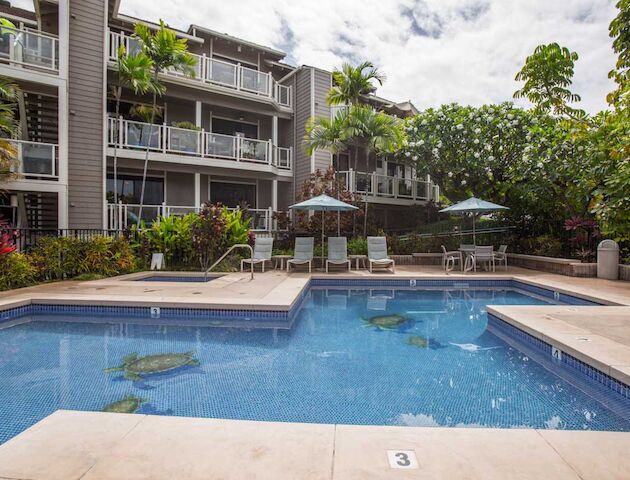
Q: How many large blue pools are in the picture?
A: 1